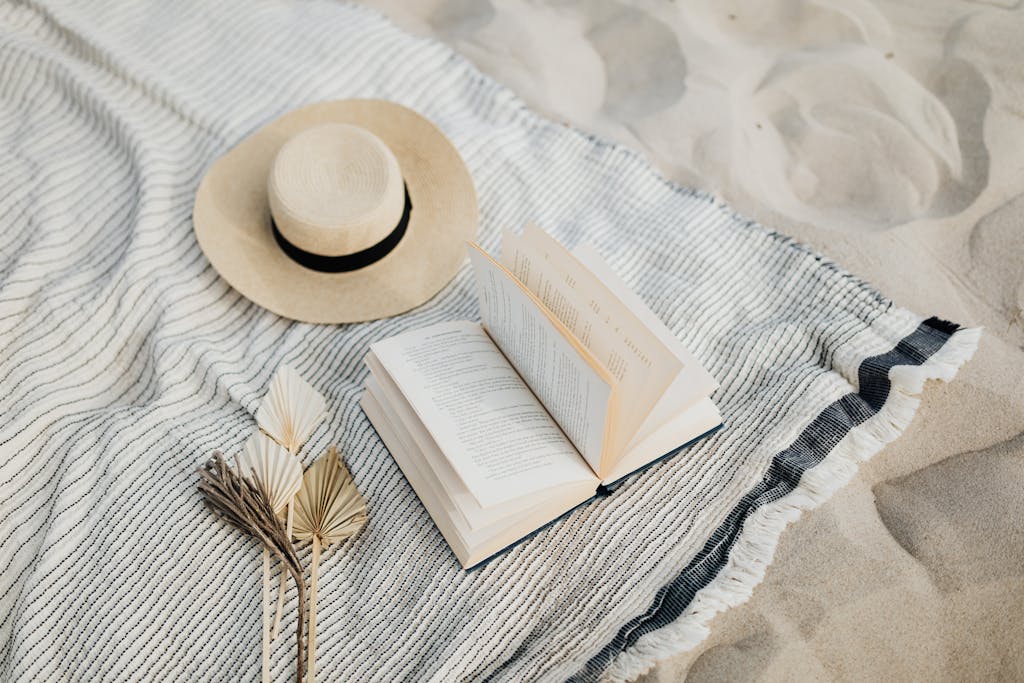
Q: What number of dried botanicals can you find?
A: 4